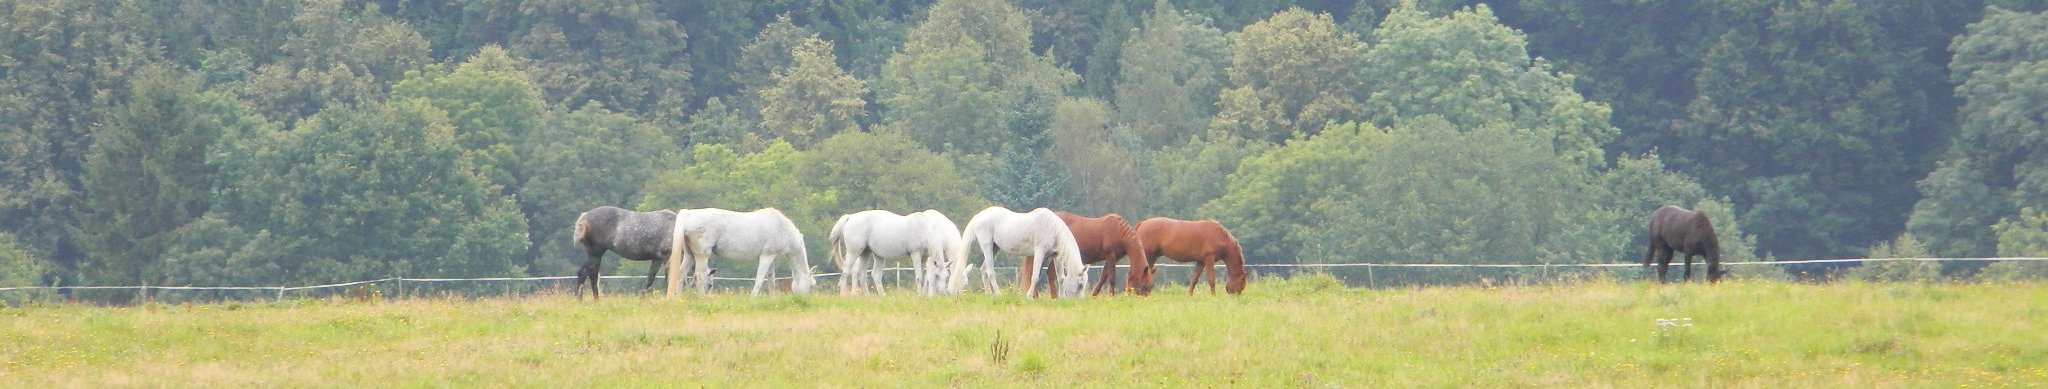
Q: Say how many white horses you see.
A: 4